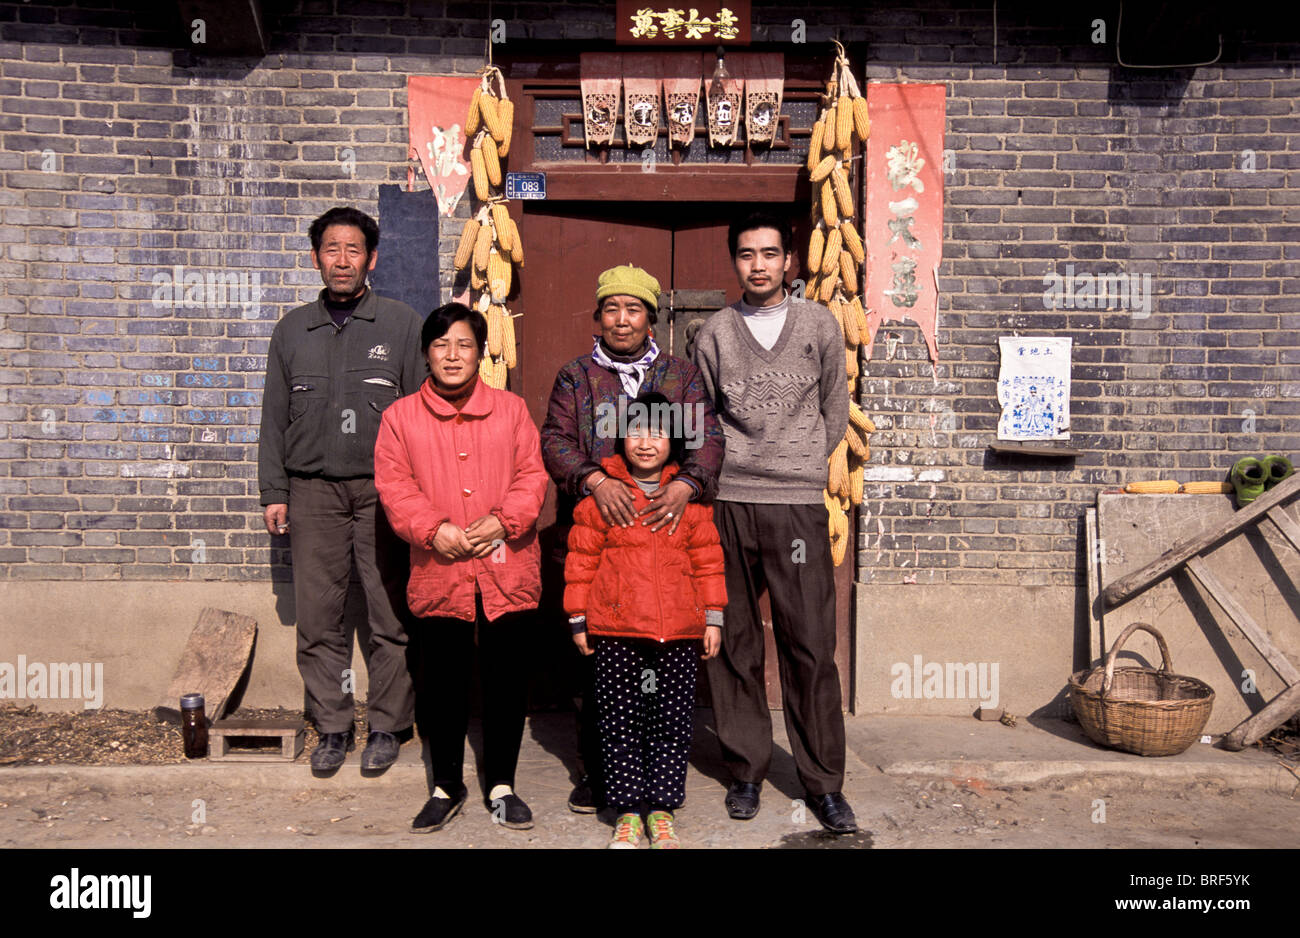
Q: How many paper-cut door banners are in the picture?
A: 5